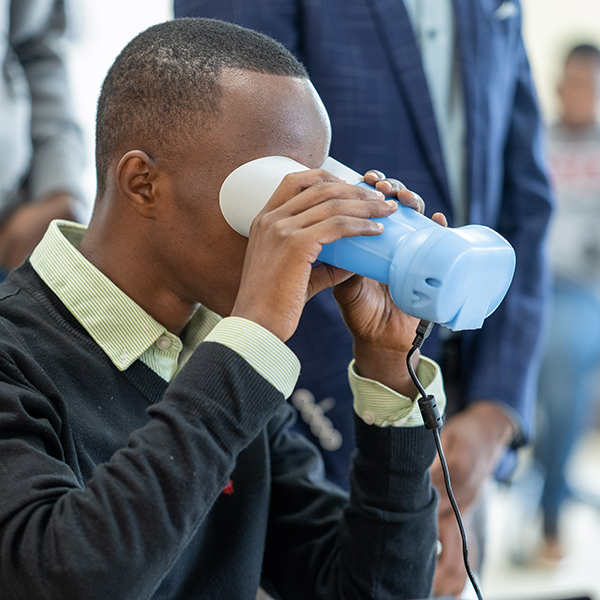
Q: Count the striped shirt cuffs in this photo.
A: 2